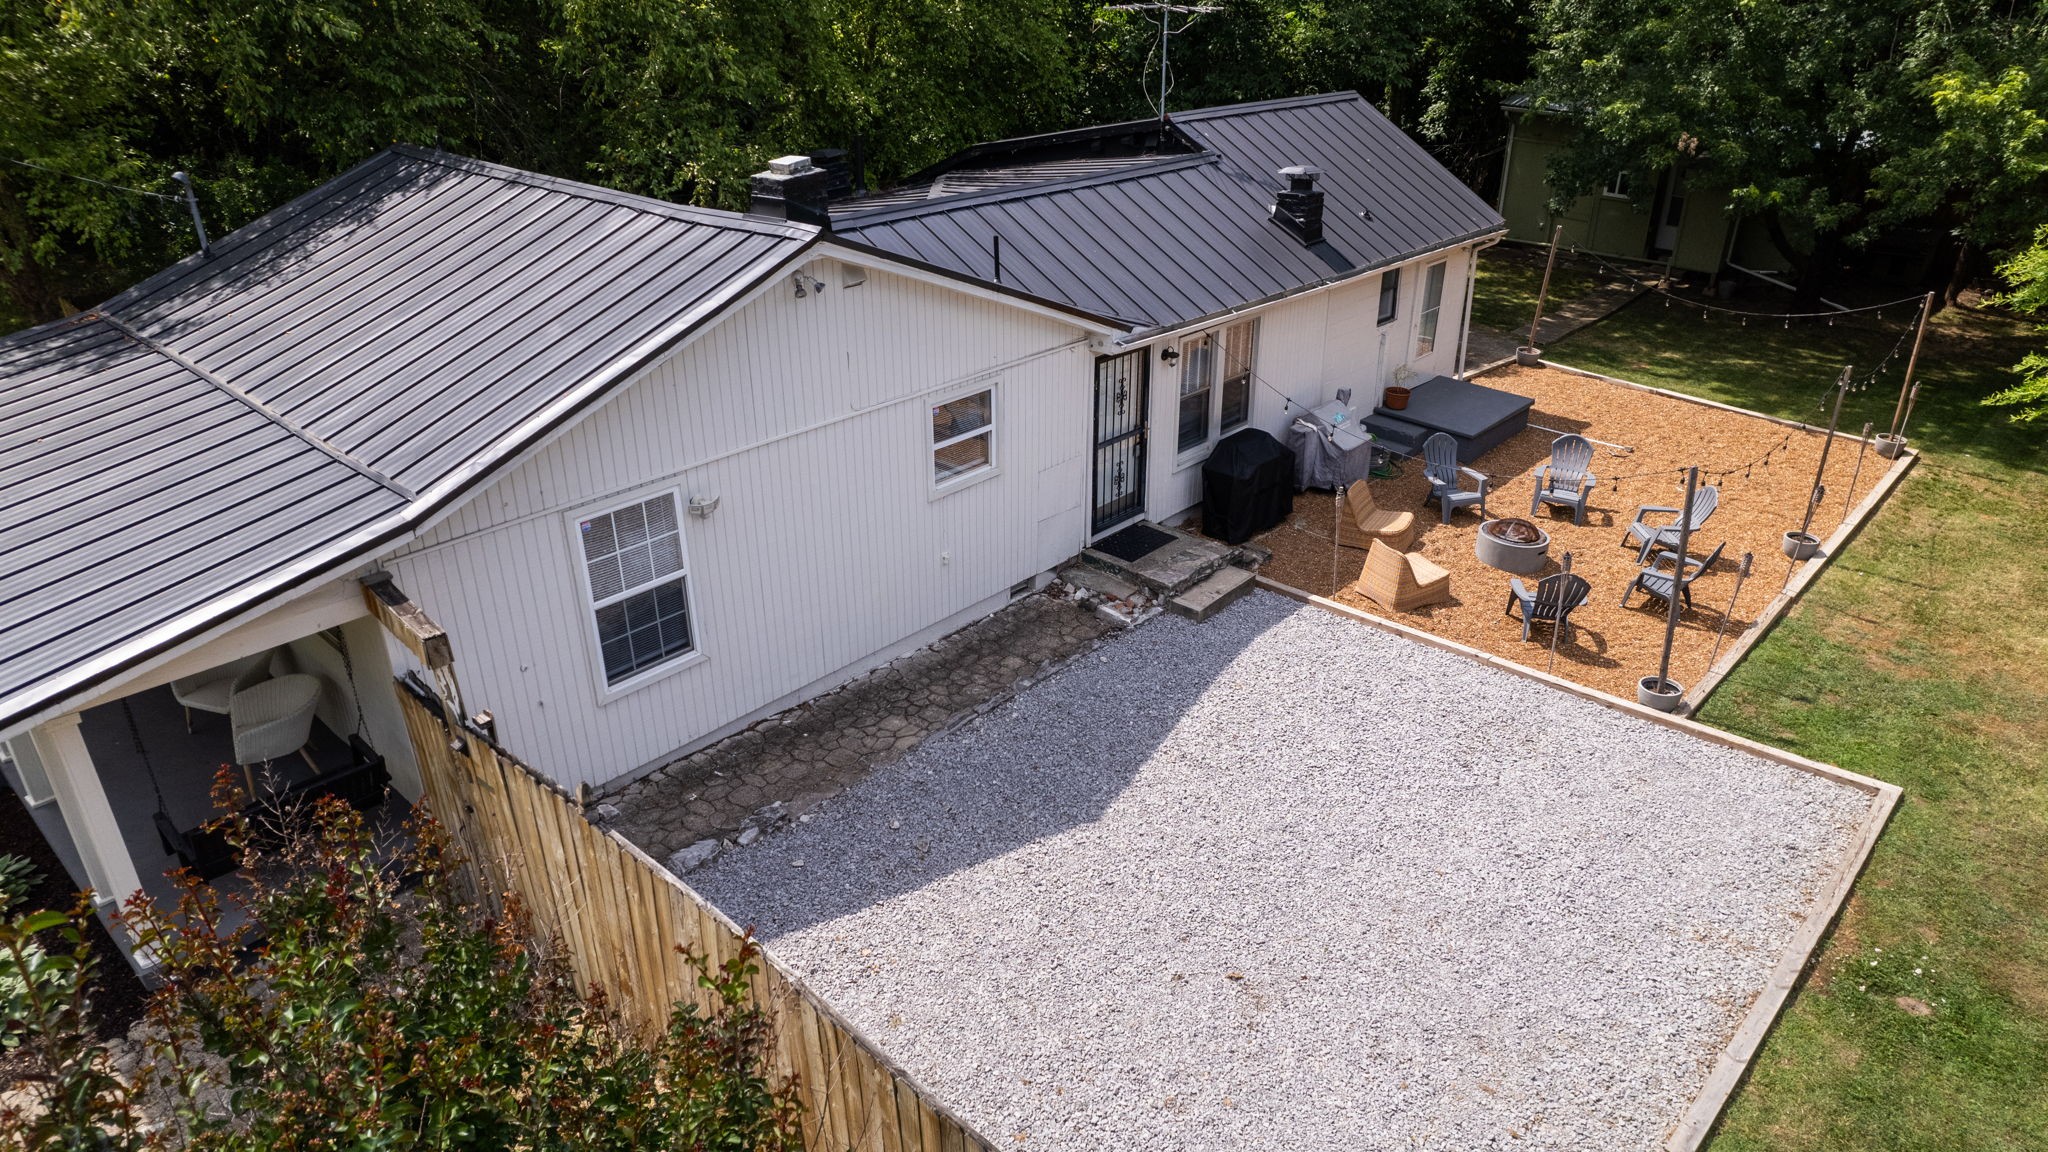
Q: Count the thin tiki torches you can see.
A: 6